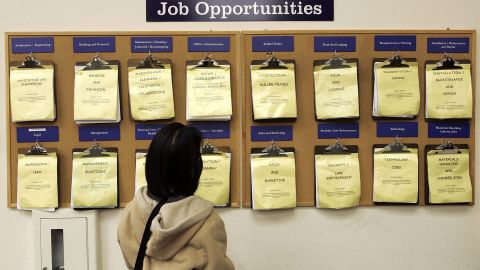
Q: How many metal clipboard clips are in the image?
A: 15